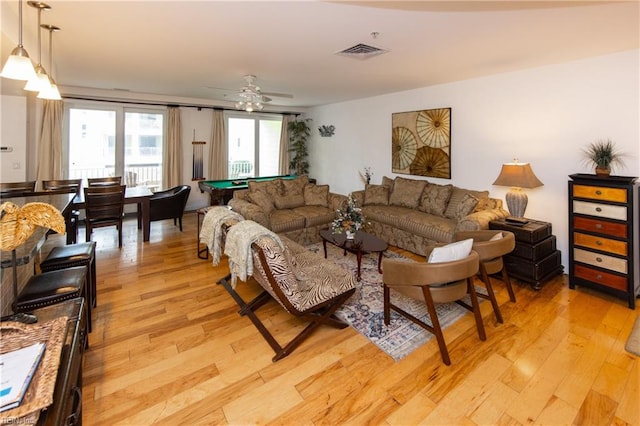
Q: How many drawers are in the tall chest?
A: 6